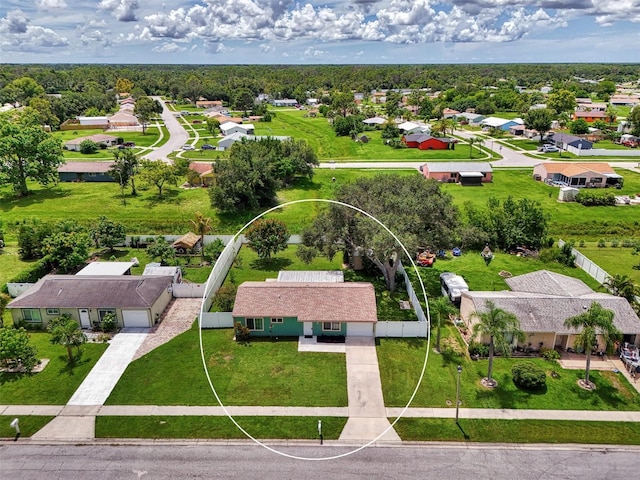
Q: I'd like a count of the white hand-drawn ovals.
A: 1